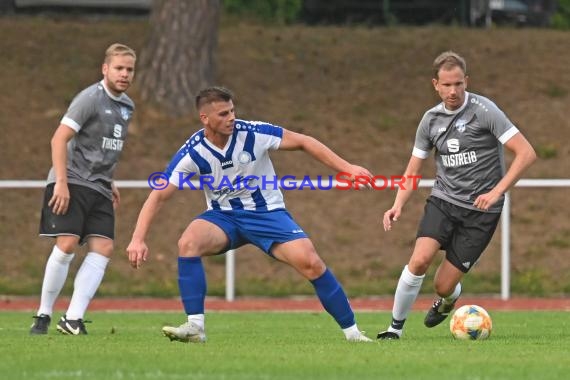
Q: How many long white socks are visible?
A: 4